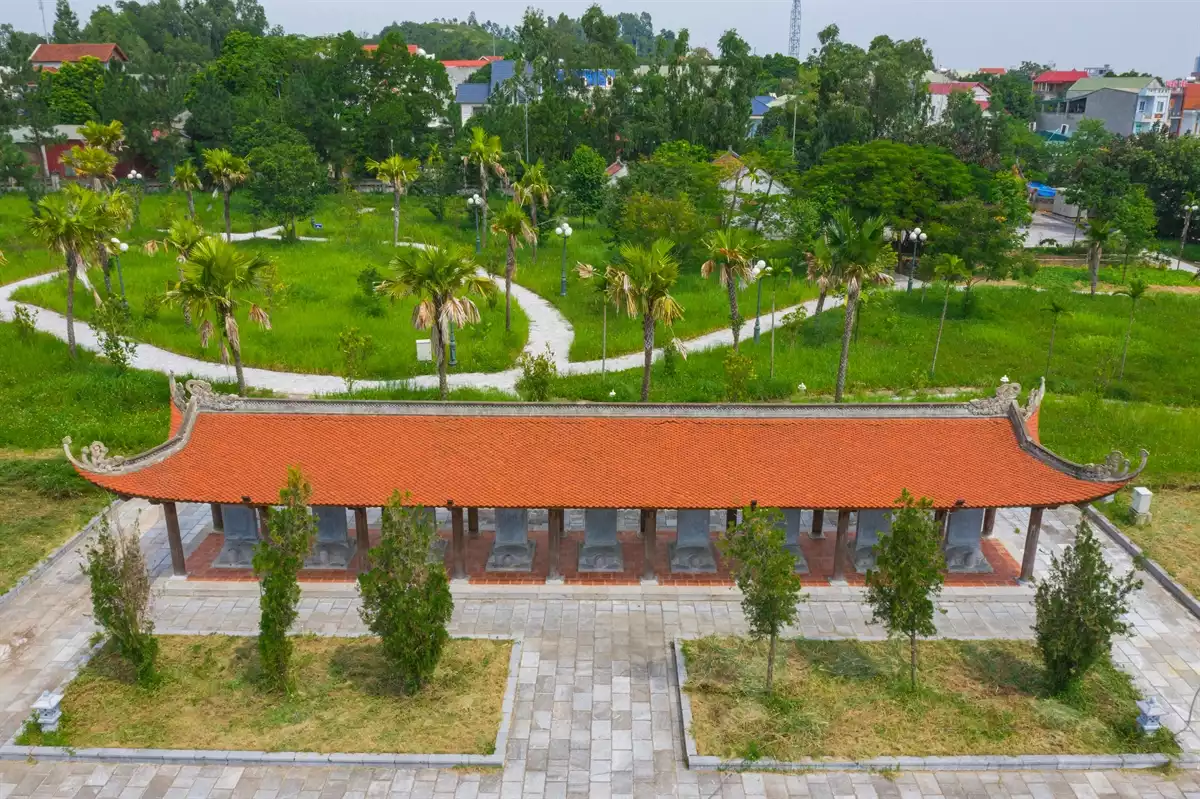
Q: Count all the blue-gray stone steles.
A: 9